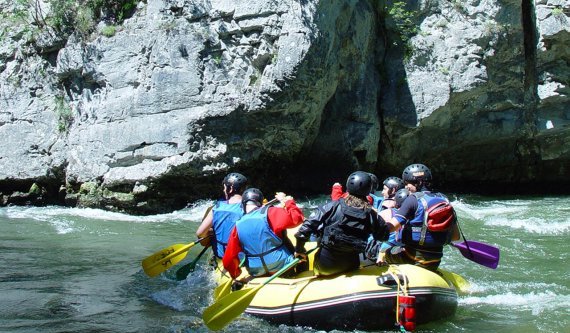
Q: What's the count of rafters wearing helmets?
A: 7